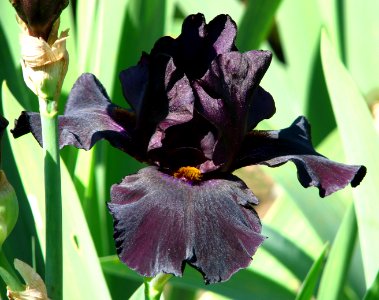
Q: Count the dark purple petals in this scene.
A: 6